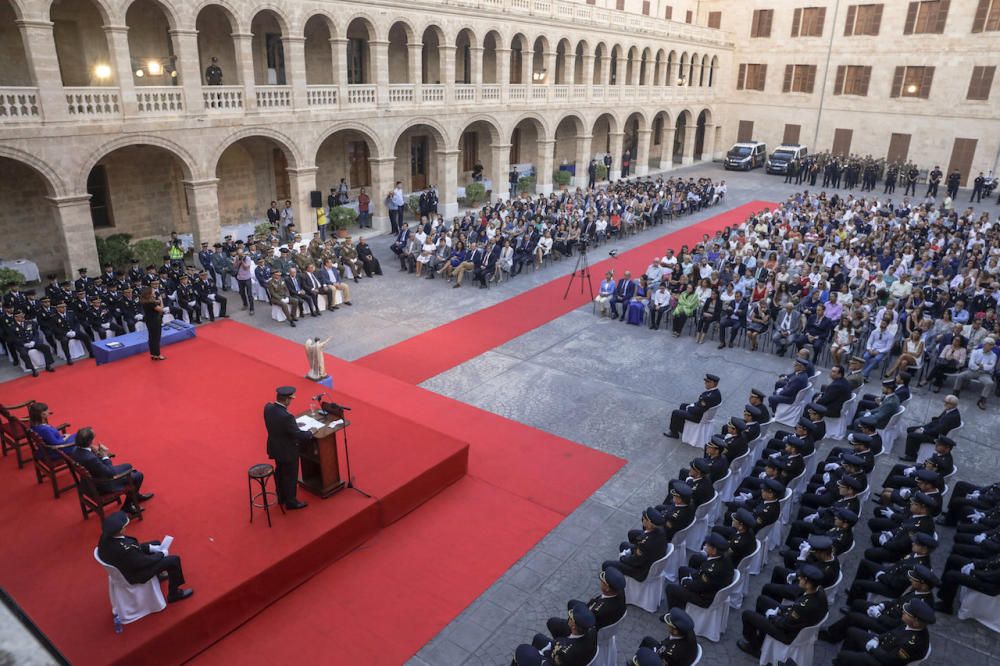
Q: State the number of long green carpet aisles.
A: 0